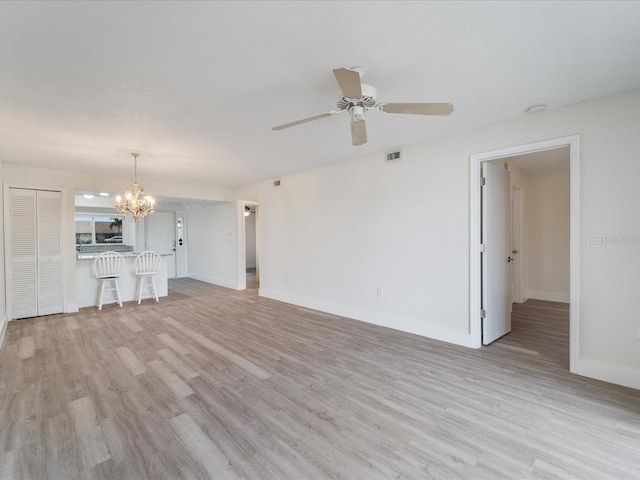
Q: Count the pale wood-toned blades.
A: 4